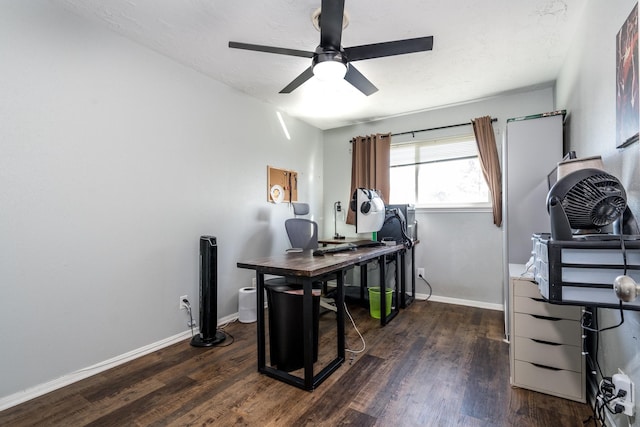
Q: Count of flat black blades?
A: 5